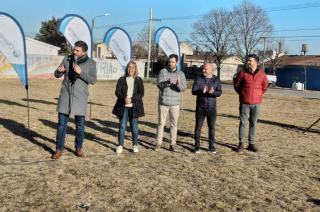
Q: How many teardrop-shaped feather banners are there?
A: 4